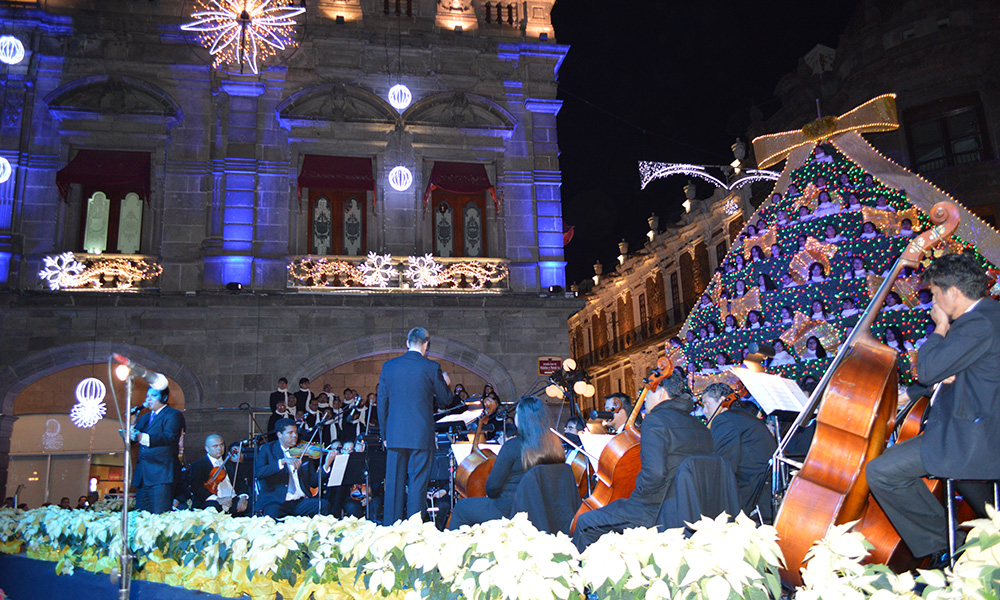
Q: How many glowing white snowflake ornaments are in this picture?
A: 3